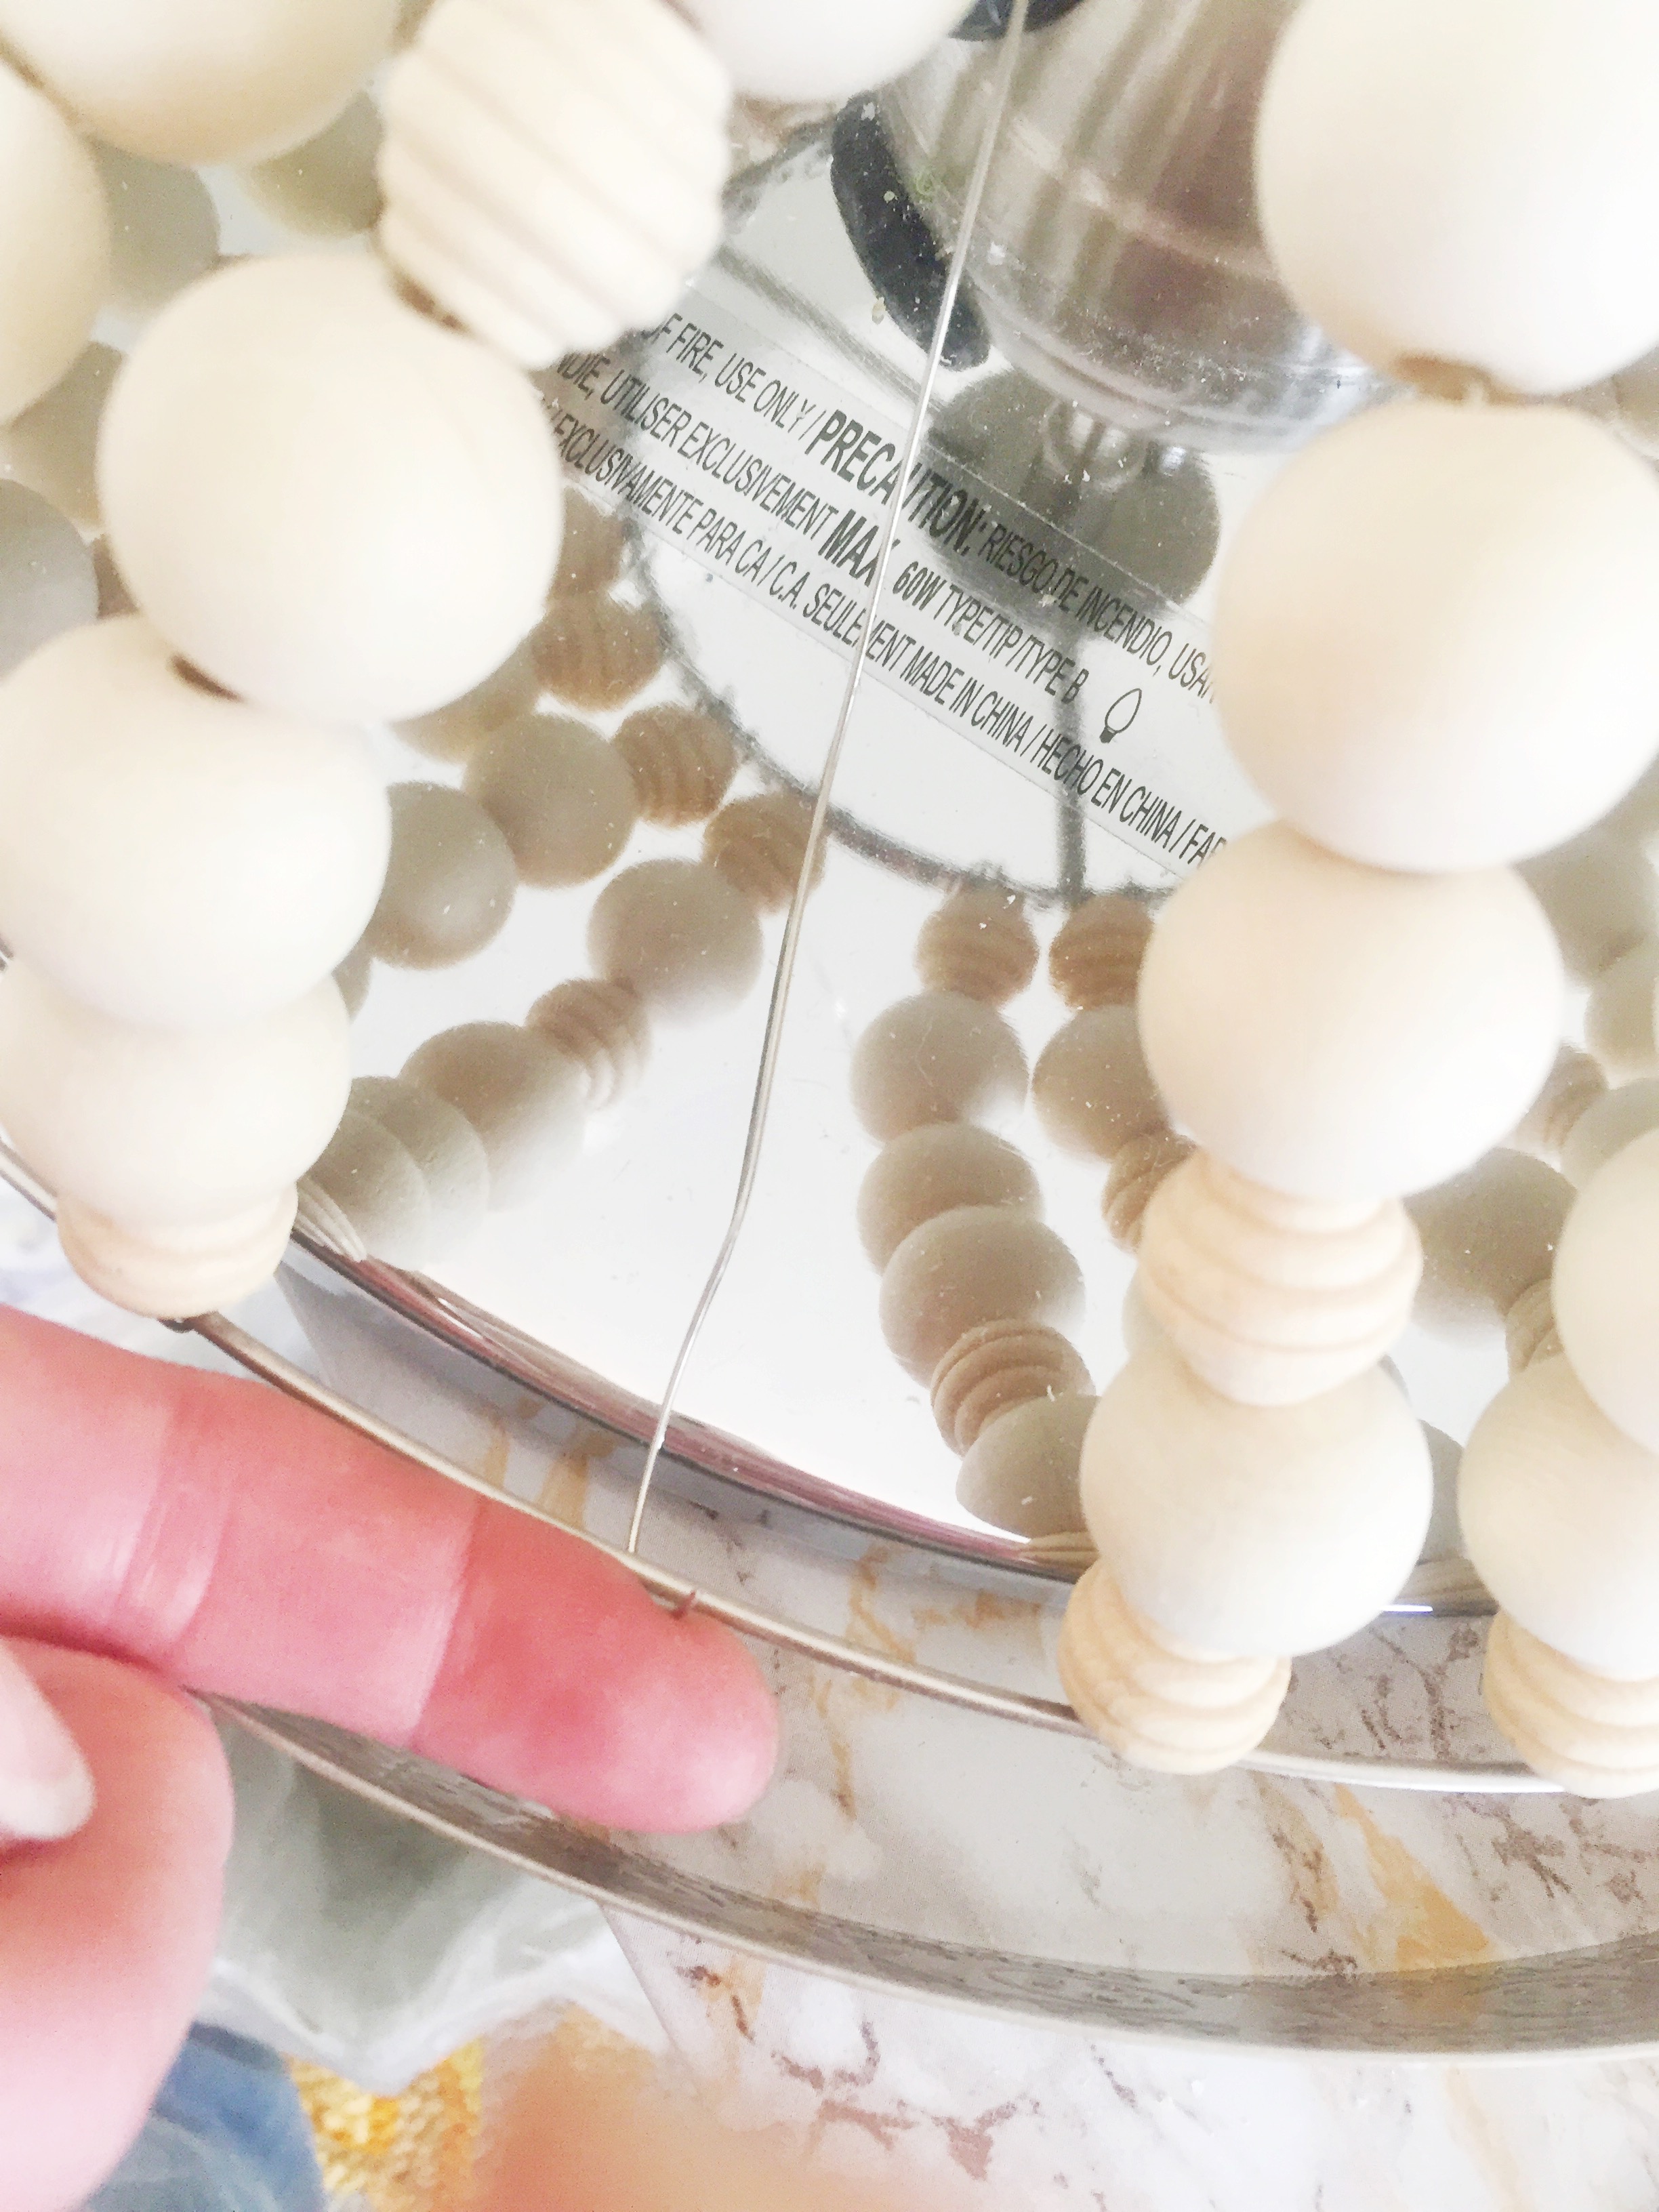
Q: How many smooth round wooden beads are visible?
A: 12